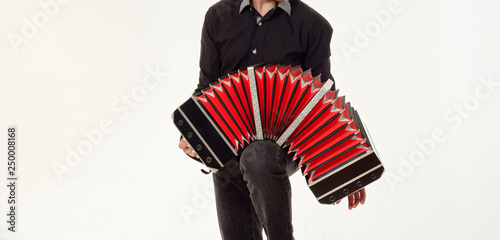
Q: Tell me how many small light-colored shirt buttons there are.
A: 2